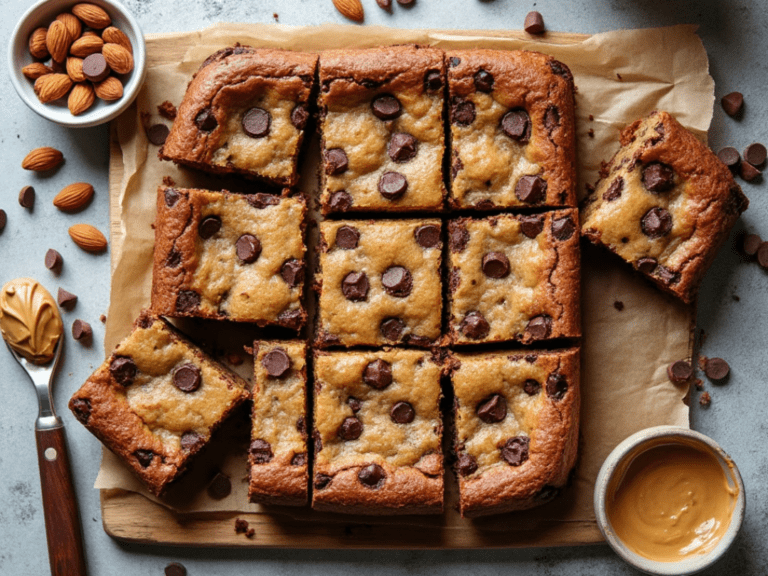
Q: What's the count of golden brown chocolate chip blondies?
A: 11